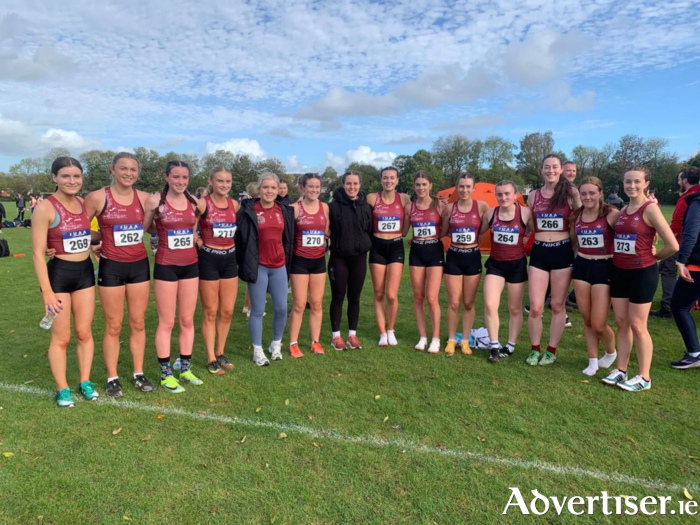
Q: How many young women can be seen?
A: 14